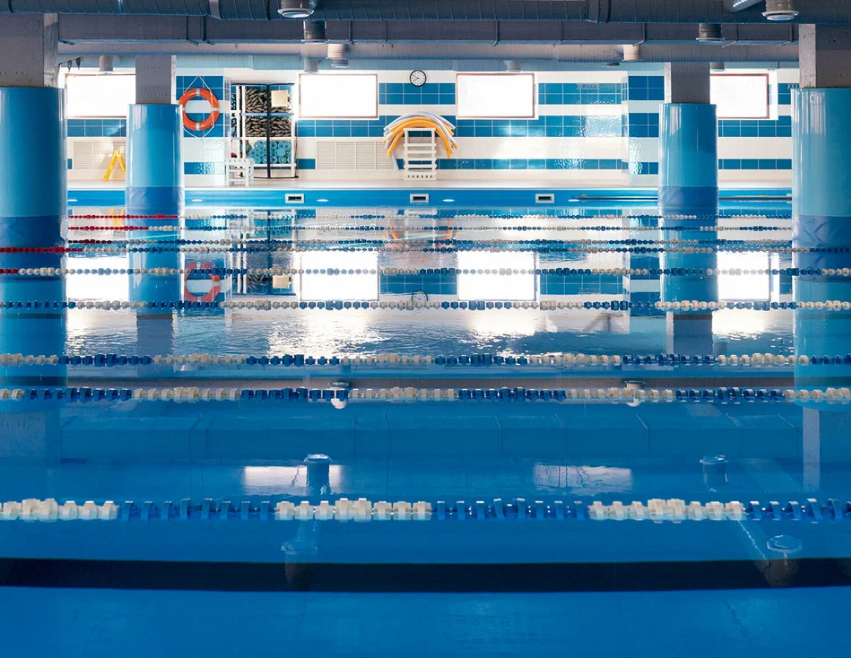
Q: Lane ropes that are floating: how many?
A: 9